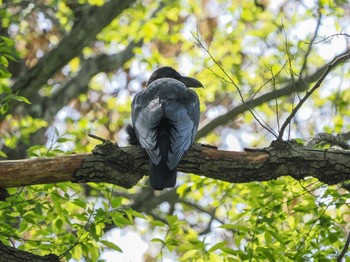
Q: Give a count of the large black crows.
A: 1